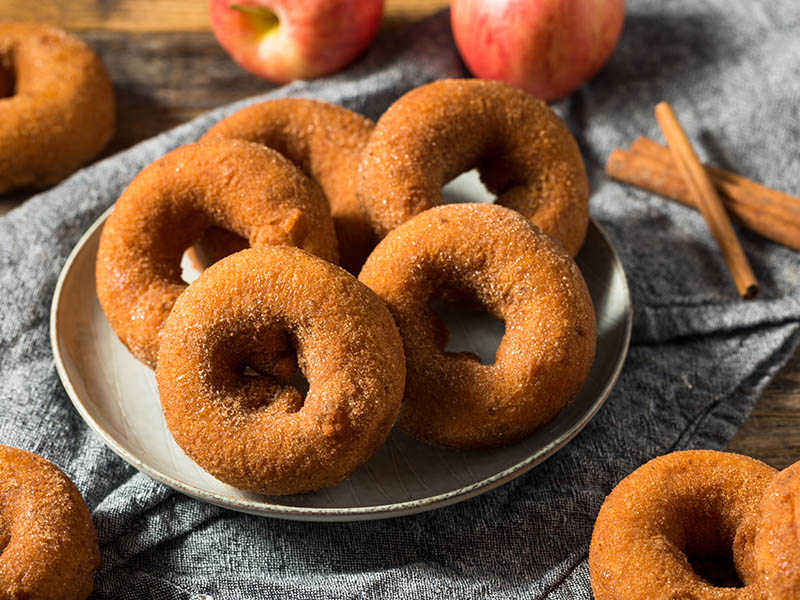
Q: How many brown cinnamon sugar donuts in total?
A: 9